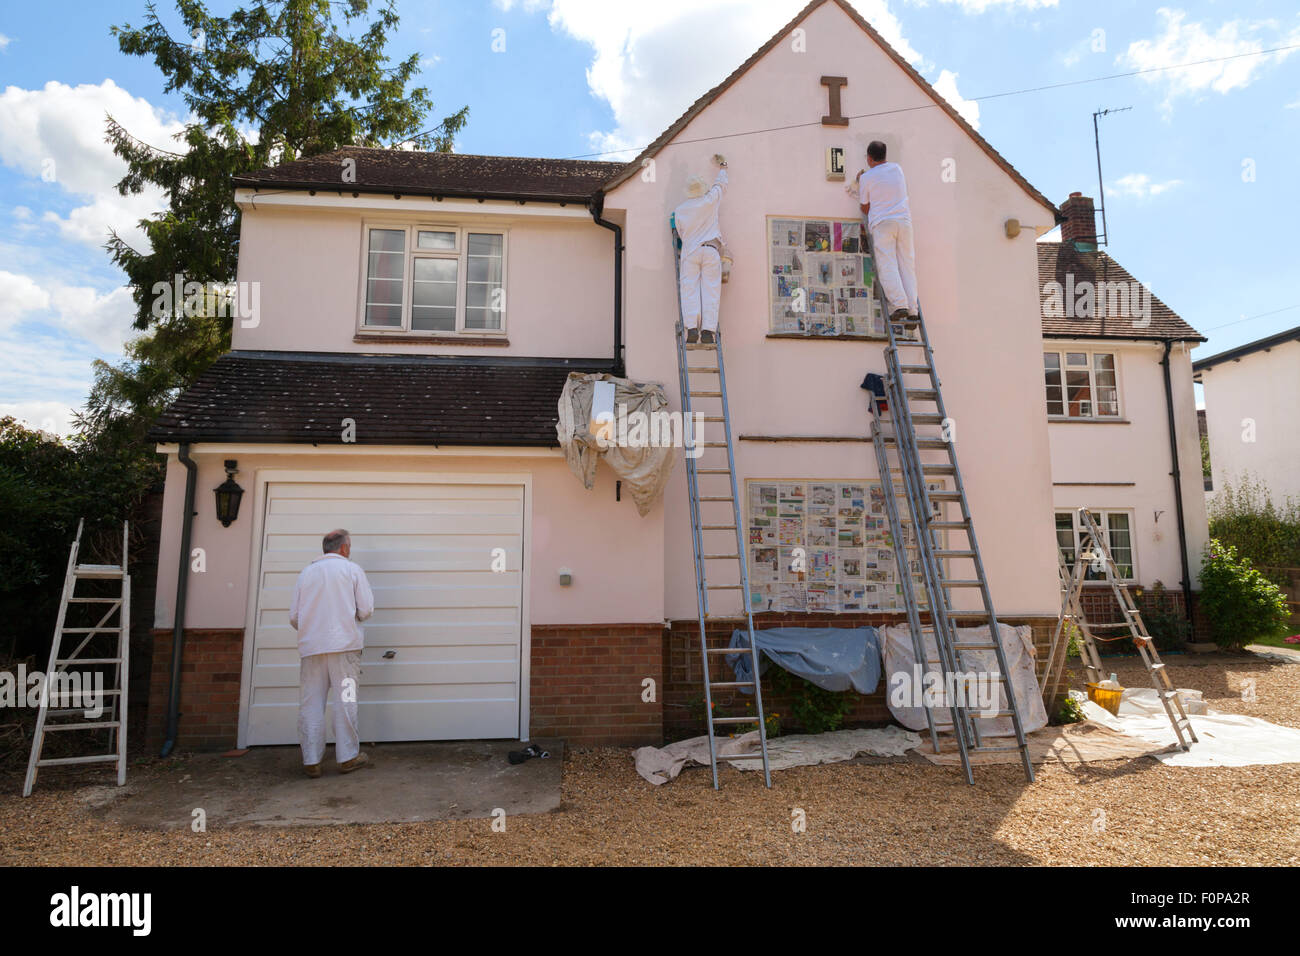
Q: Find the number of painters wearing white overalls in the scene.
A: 3